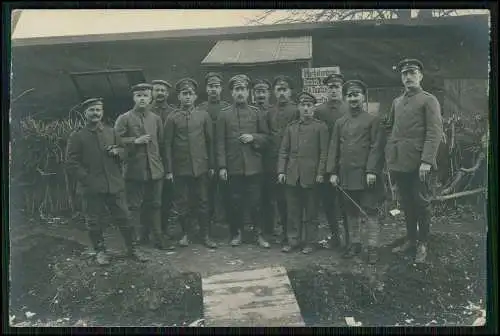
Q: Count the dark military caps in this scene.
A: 12